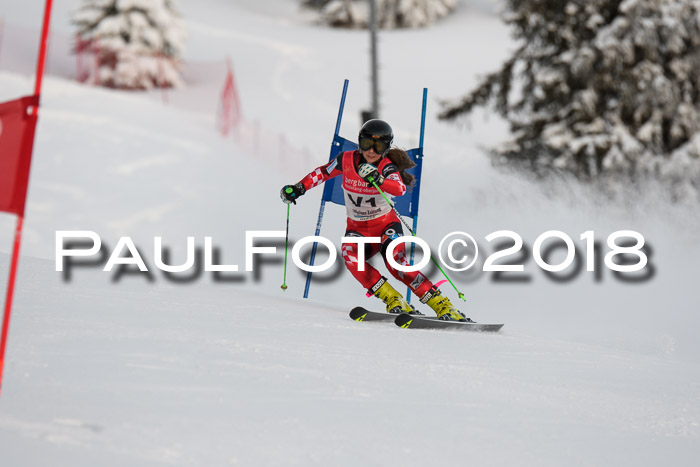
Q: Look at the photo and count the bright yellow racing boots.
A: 2